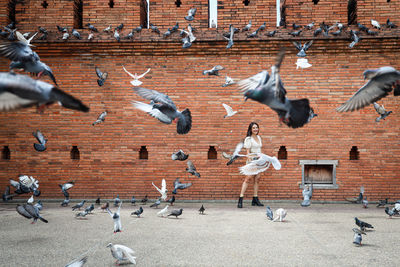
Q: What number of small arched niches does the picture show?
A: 6